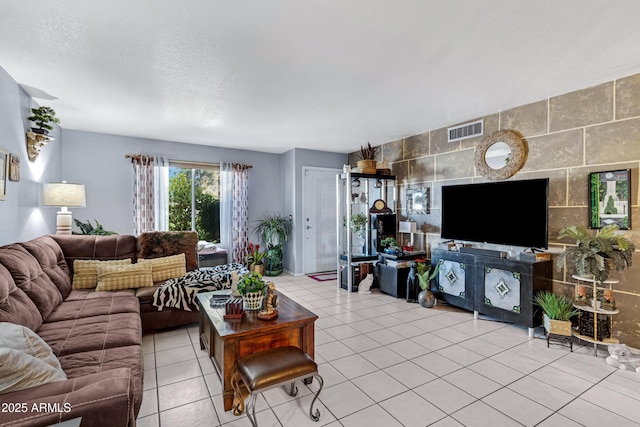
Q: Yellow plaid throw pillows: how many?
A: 3